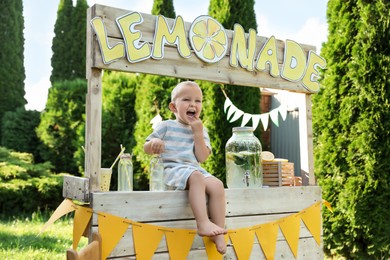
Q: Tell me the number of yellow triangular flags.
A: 11